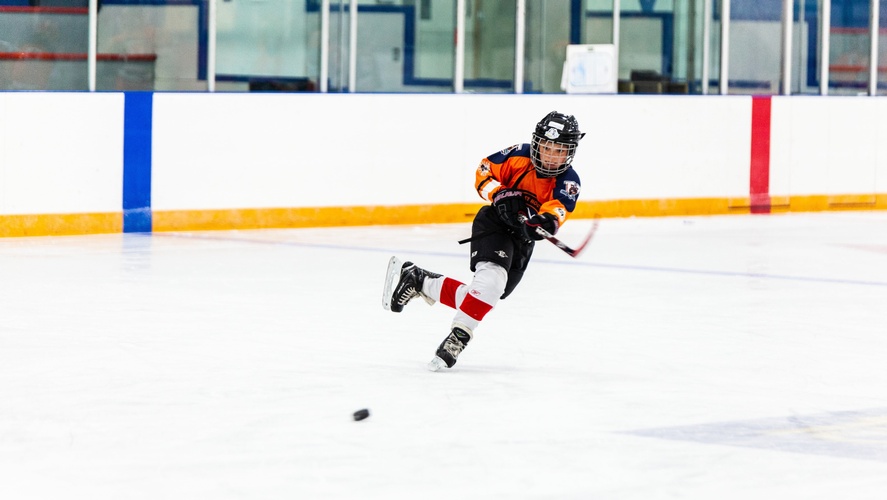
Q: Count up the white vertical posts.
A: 12